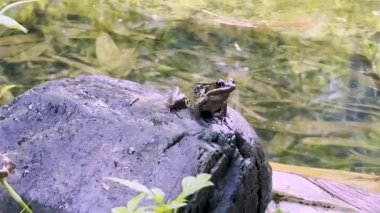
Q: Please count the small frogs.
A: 1